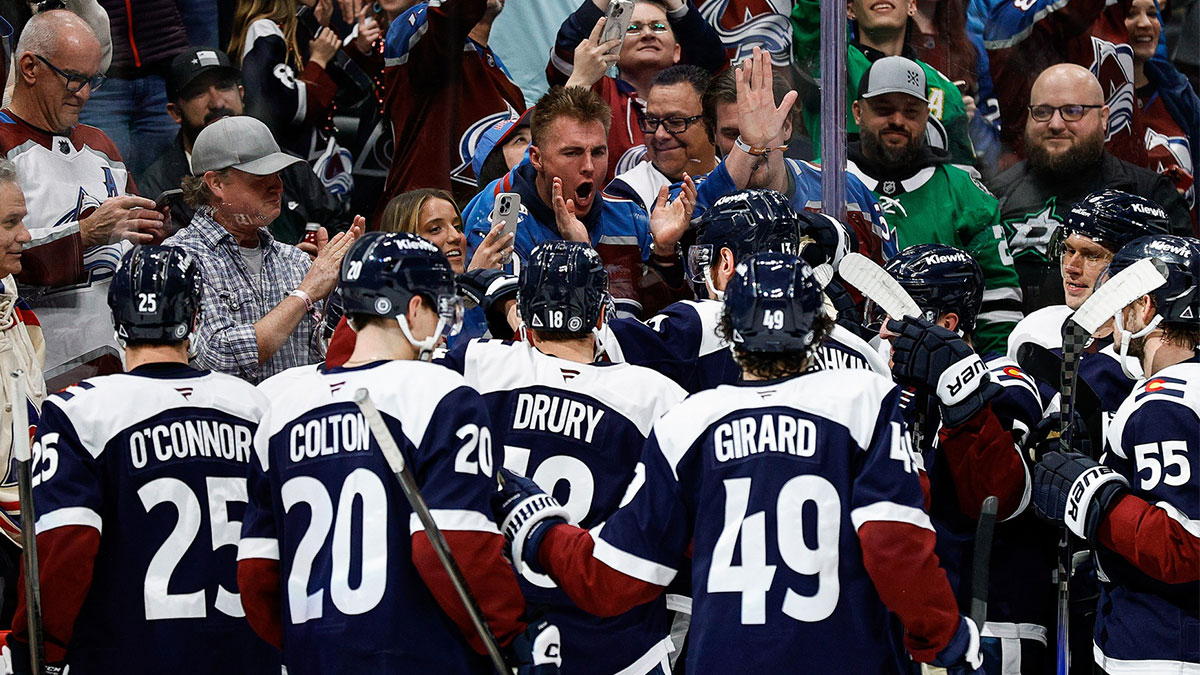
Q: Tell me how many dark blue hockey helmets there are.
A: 8